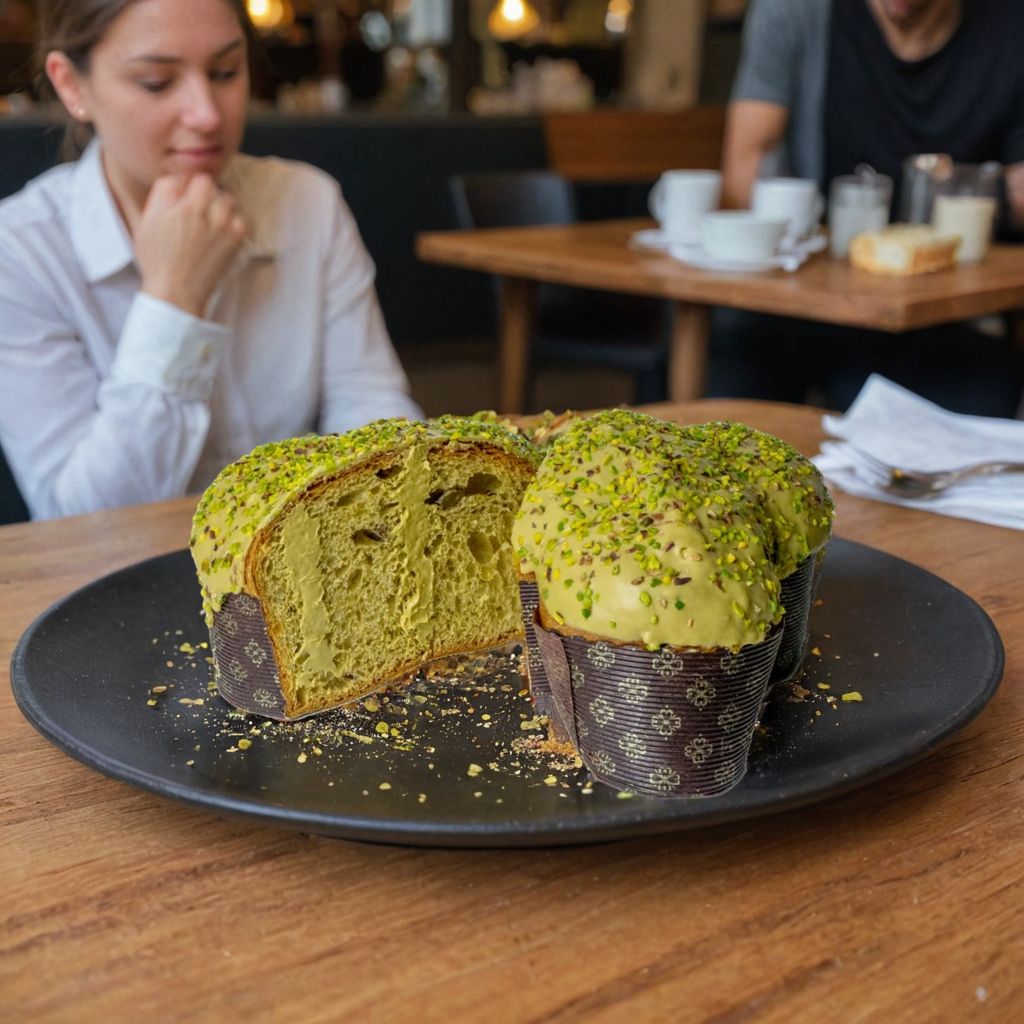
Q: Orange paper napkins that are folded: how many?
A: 0